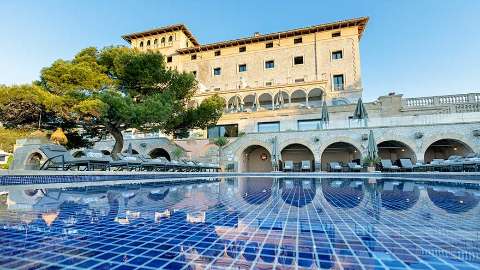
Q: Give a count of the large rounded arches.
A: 5